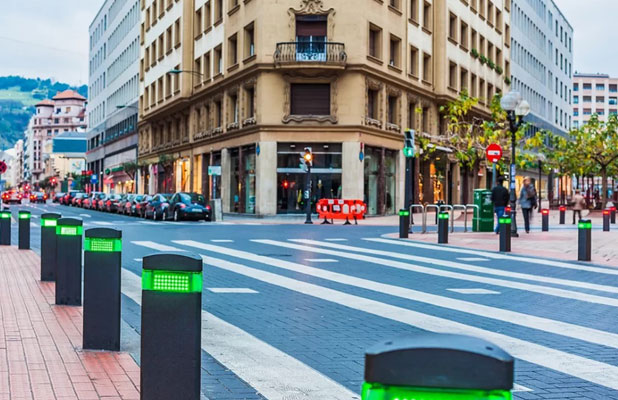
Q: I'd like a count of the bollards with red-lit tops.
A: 5